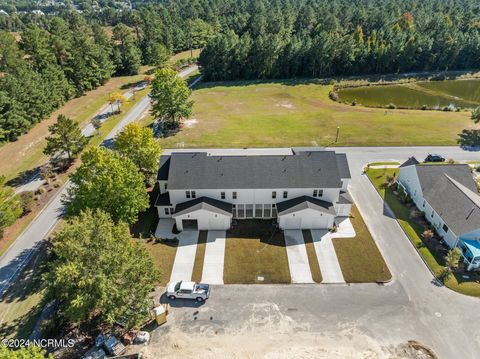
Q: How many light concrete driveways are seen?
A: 4